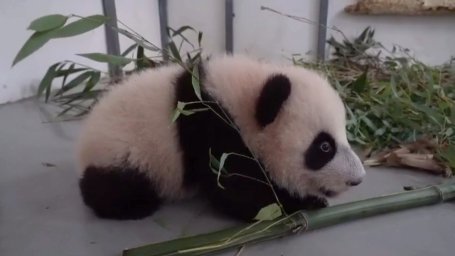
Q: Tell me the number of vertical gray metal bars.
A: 4